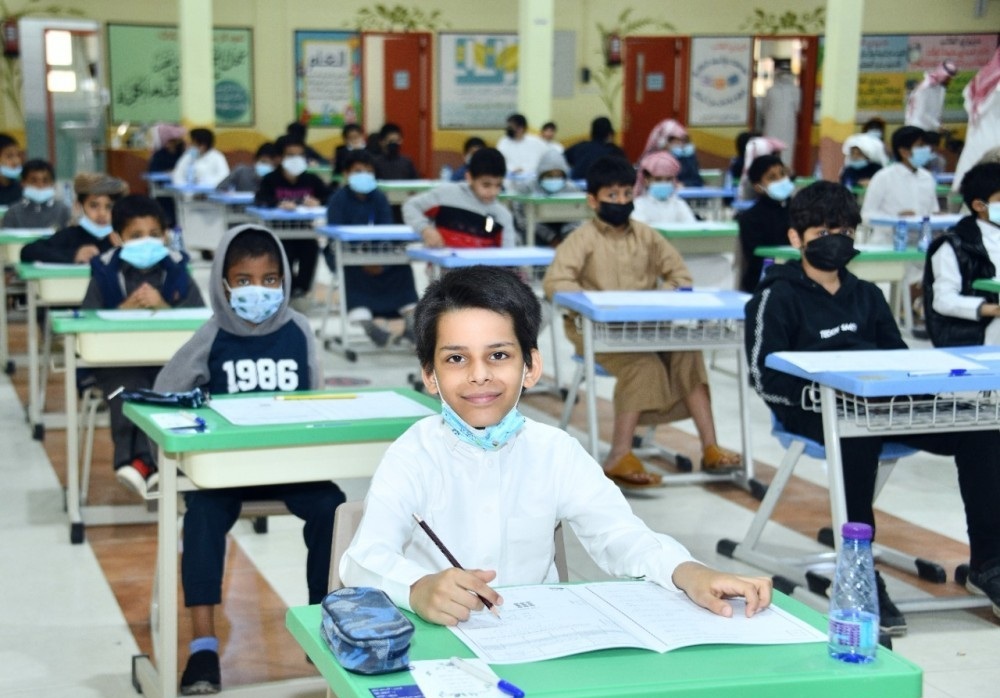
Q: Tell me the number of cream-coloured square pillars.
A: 3